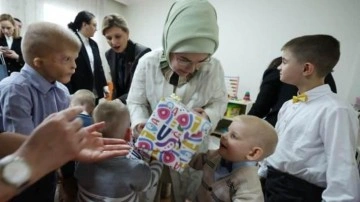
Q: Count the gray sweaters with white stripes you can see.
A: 1